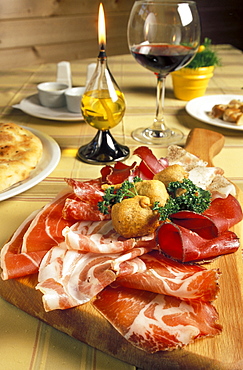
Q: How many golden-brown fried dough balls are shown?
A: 3